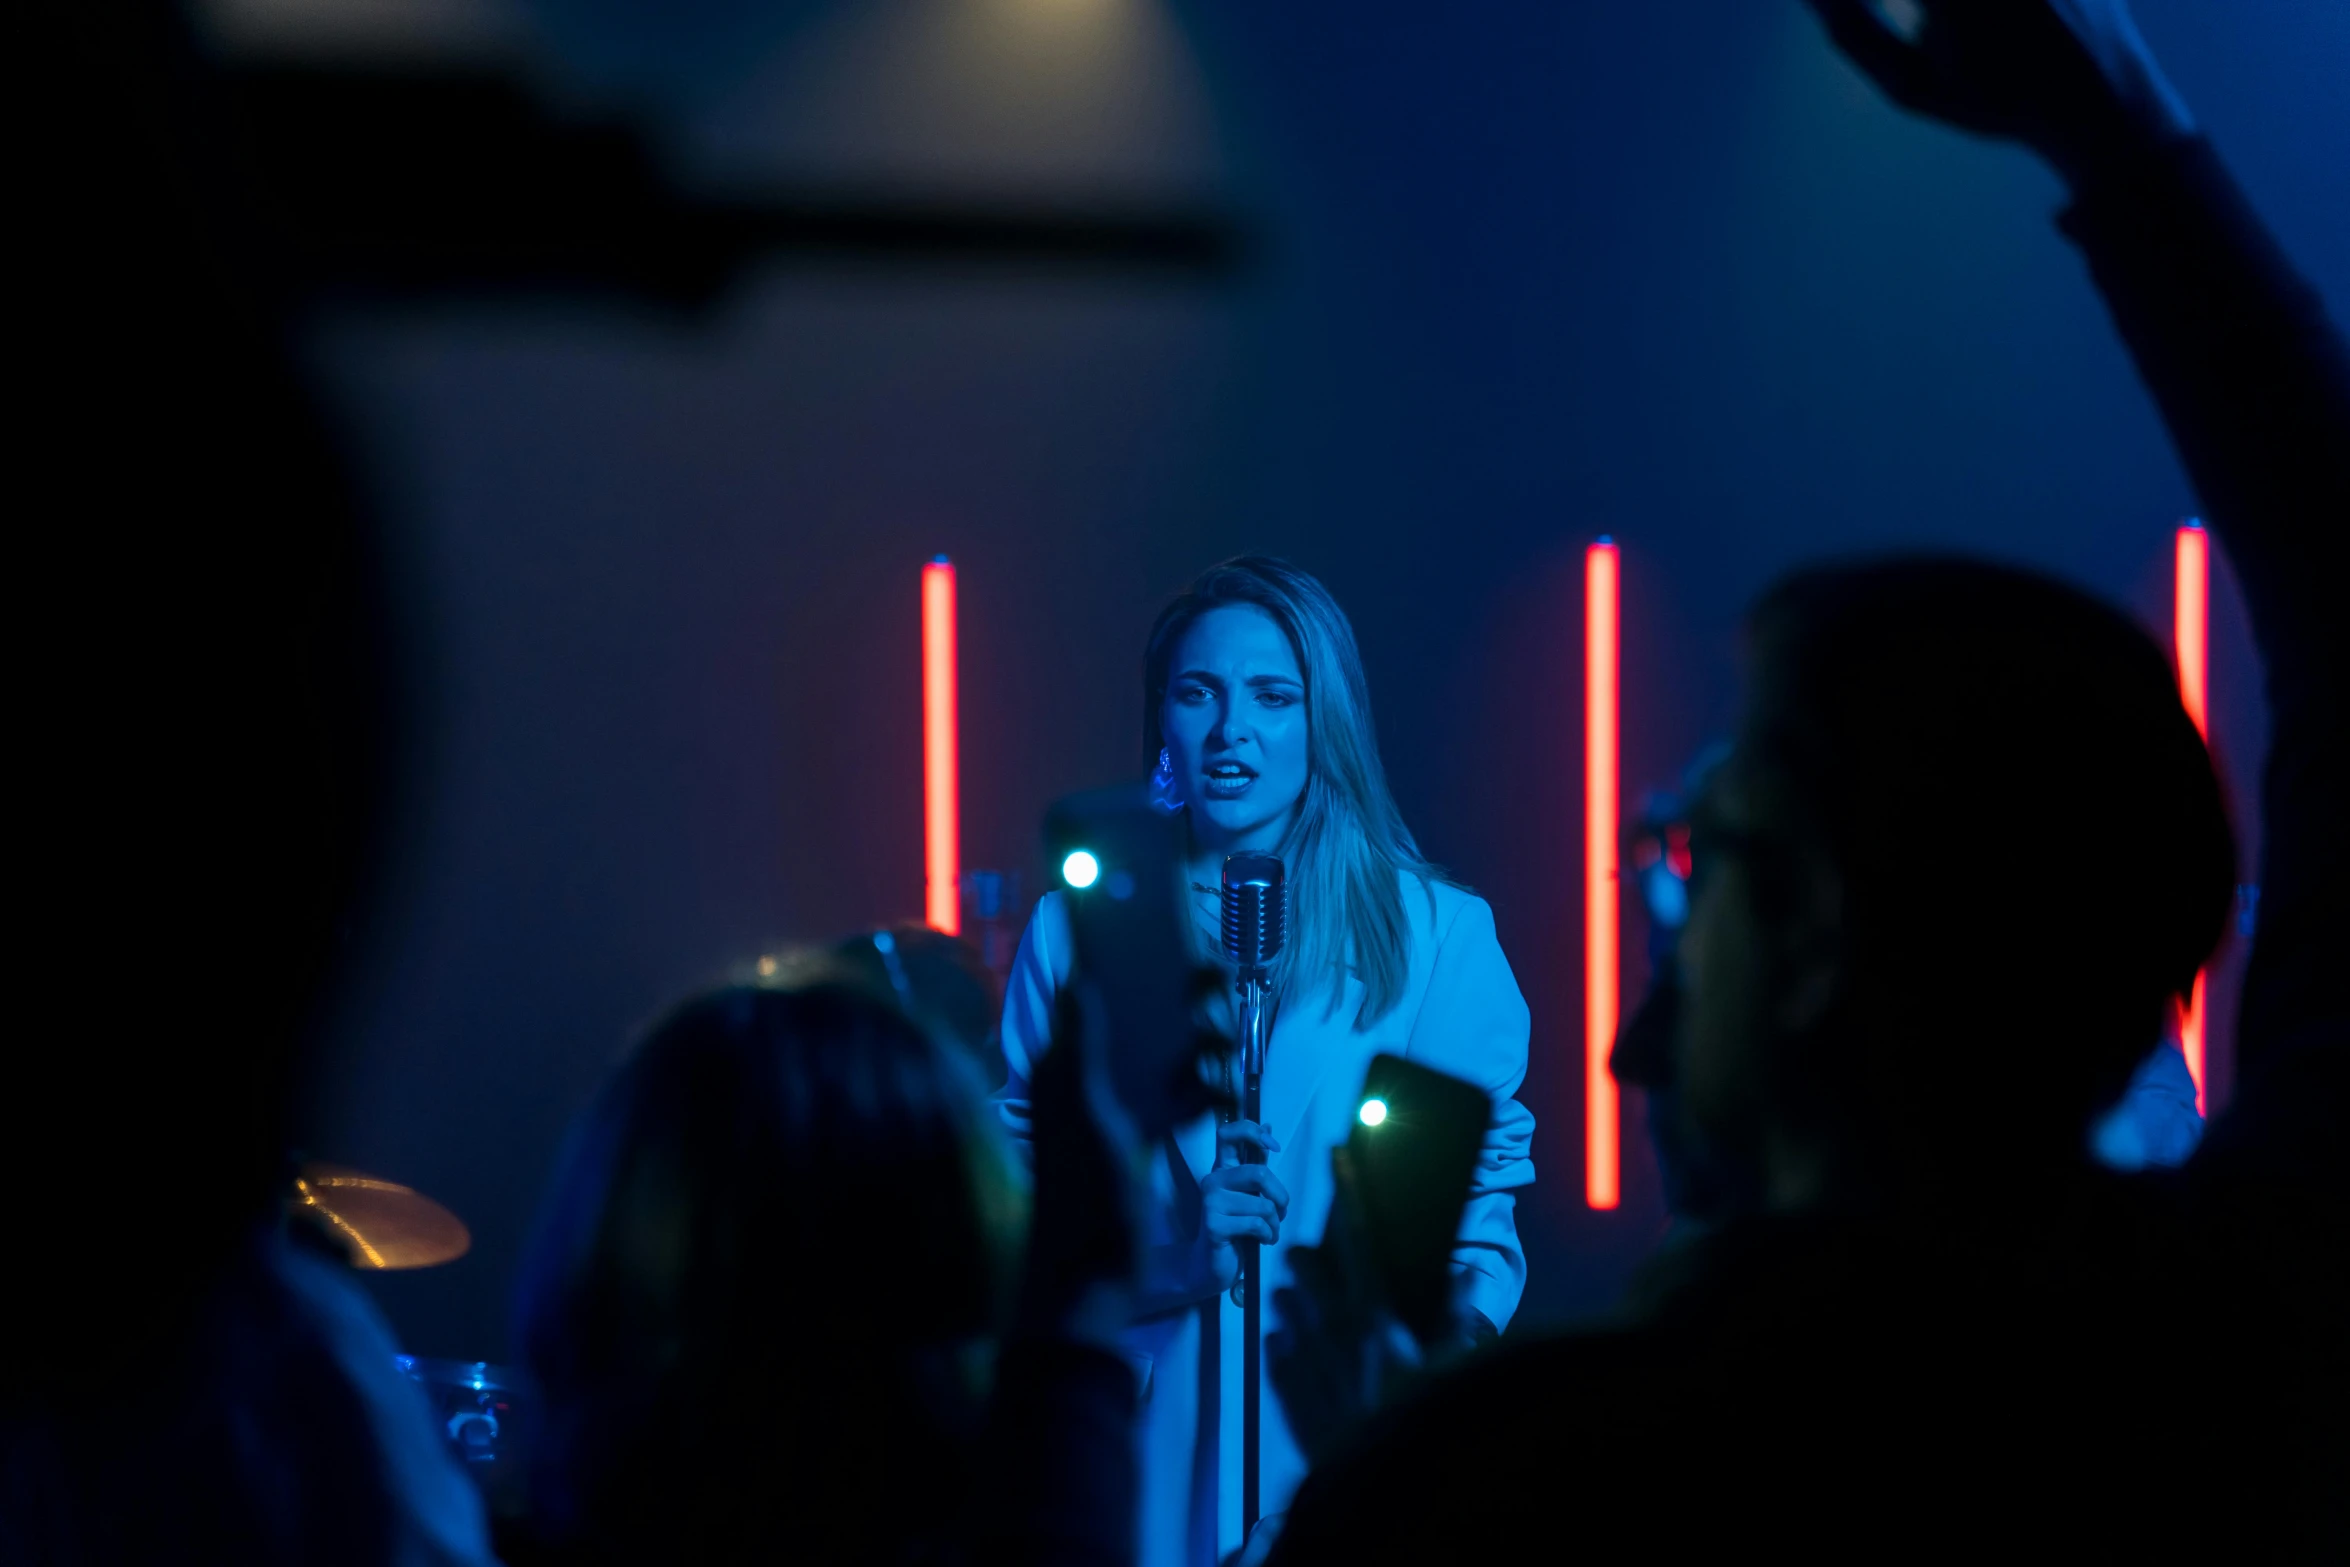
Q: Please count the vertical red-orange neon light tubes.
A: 3